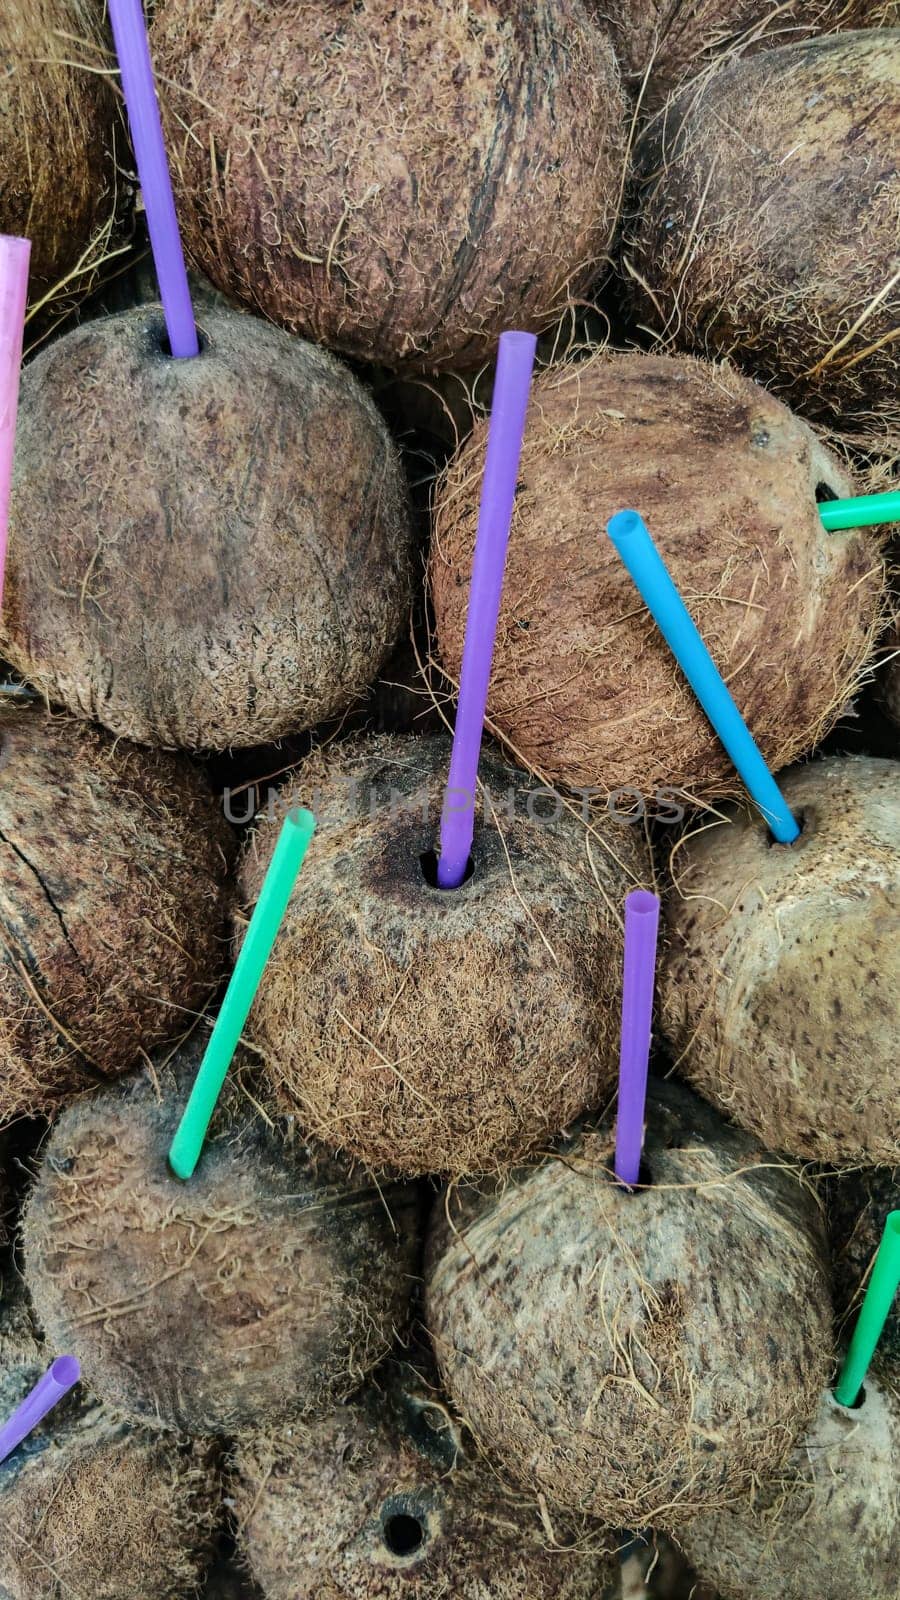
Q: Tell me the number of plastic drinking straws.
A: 9